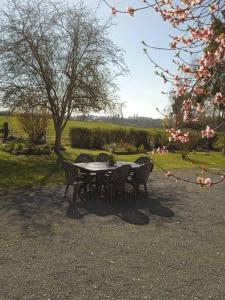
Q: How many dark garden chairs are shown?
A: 6